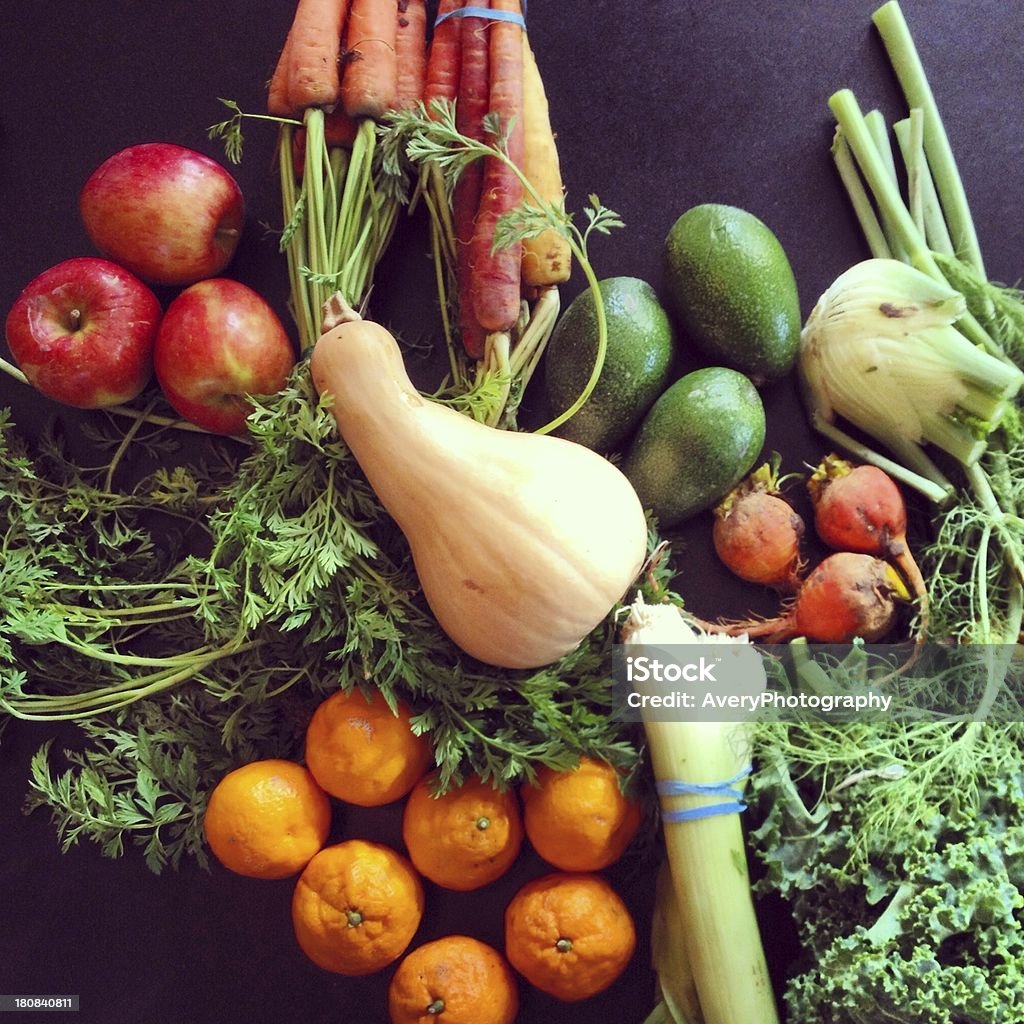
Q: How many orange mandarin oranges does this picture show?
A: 7